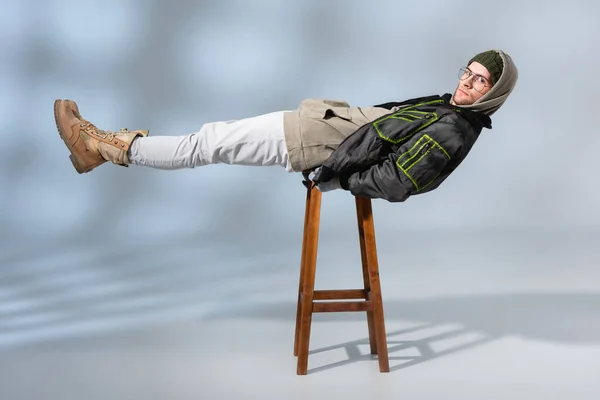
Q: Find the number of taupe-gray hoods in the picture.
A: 1